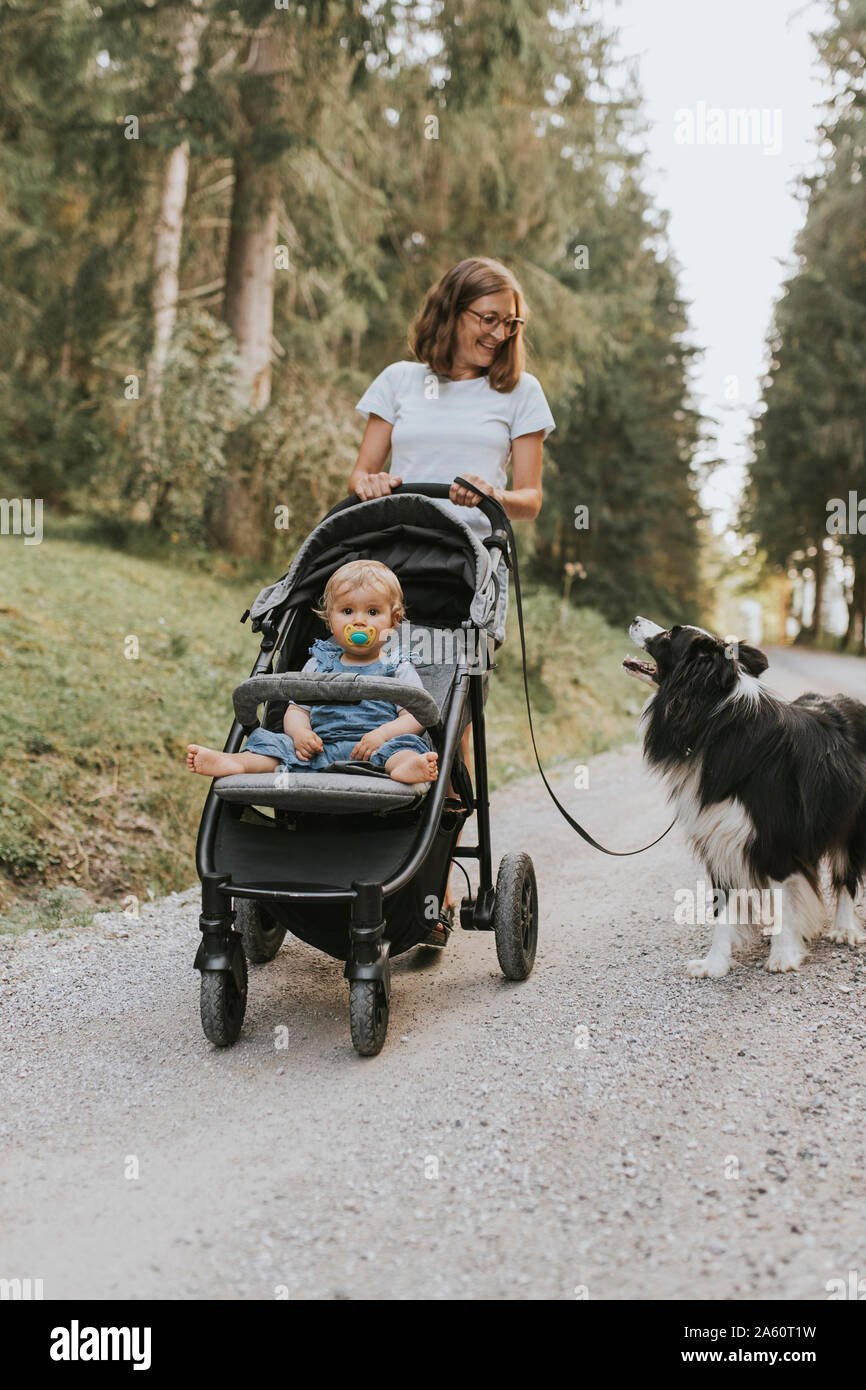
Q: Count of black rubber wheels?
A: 4